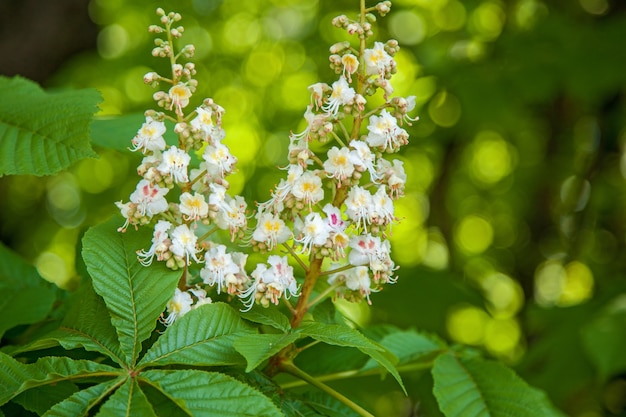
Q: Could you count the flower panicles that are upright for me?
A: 2